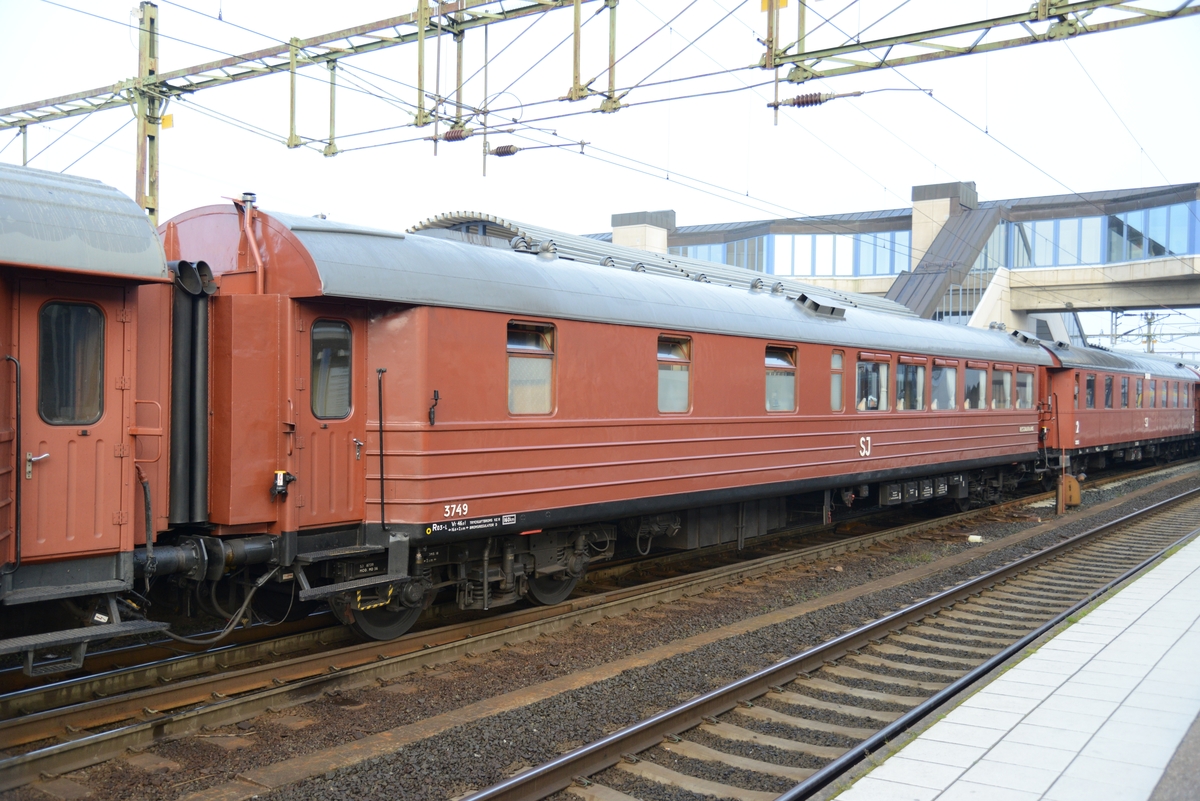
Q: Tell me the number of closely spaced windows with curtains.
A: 6